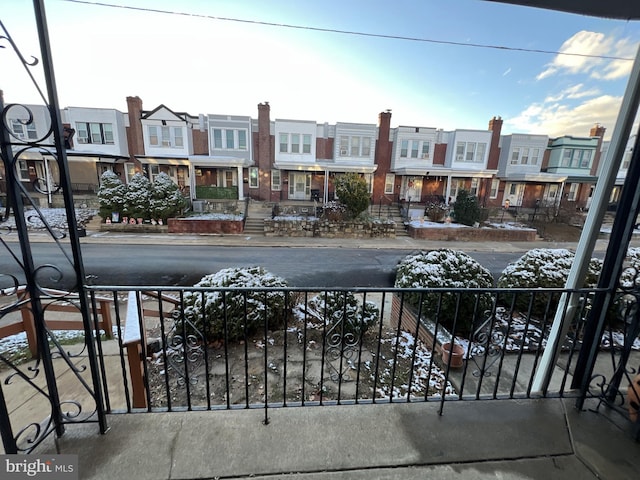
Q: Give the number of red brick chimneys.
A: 5